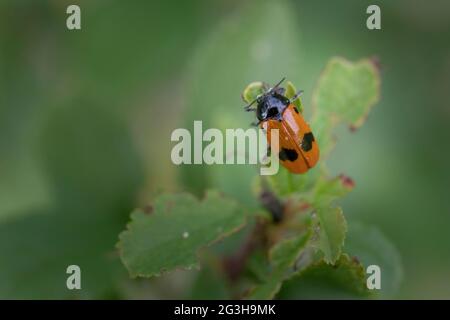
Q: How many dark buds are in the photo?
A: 1